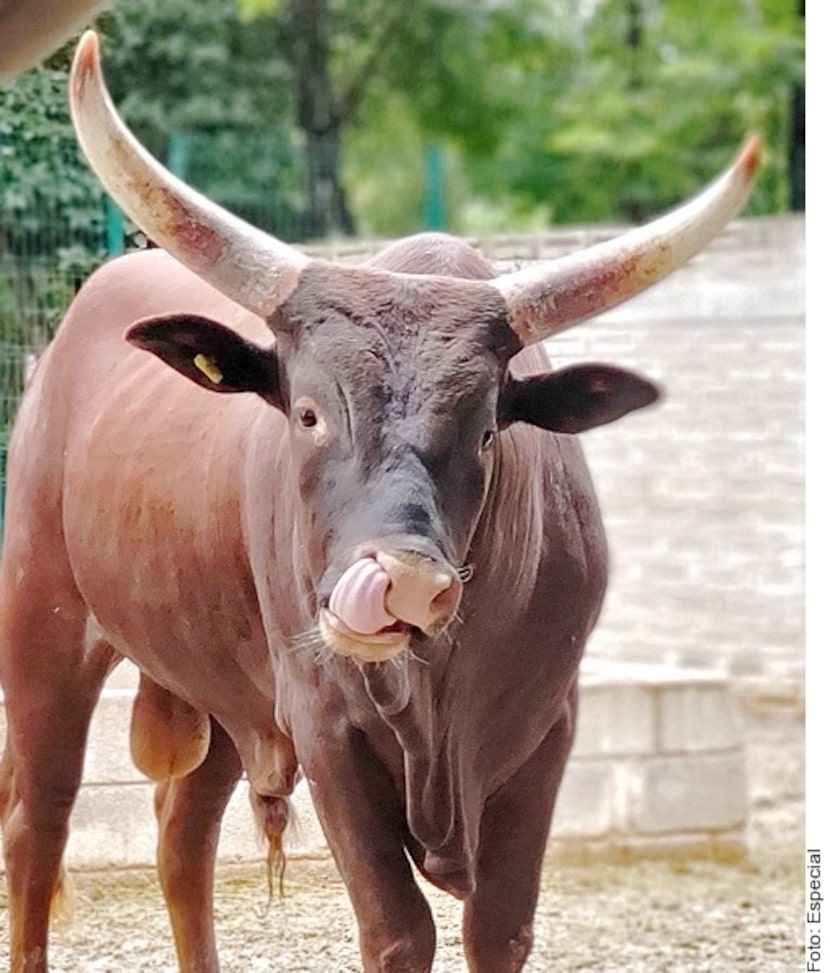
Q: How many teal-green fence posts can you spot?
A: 3